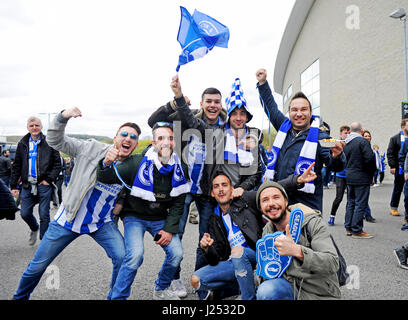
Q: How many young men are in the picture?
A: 7